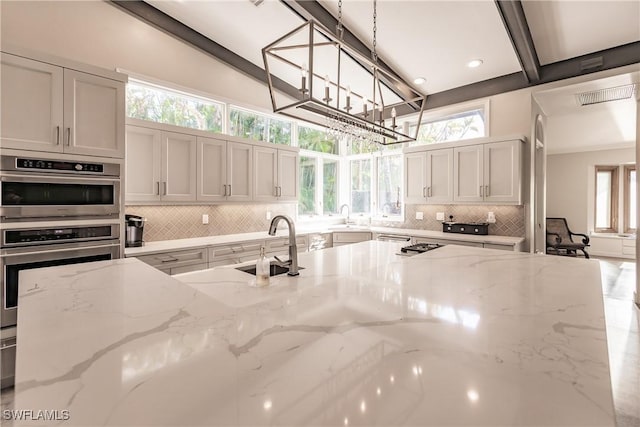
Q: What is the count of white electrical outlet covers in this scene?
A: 5